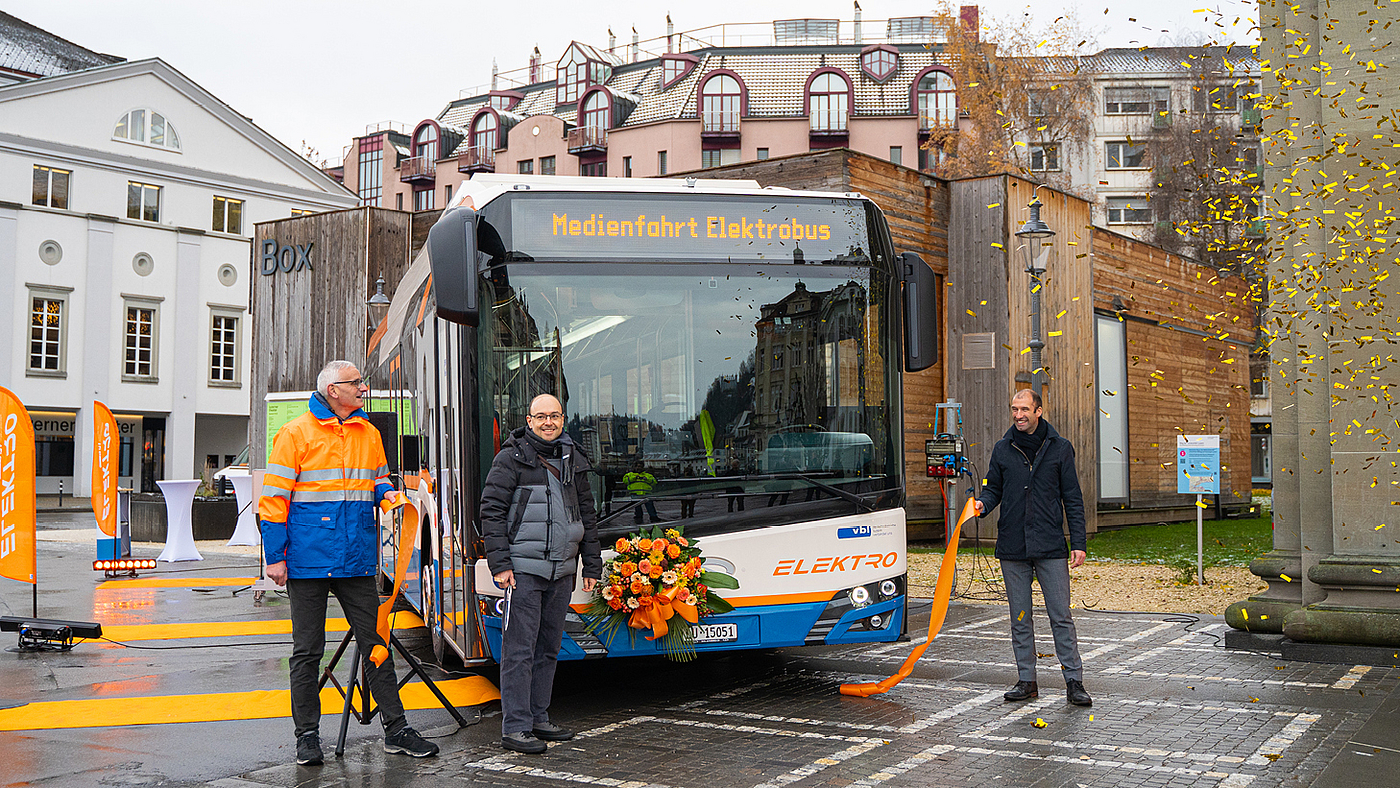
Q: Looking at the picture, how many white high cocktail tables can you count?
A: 2